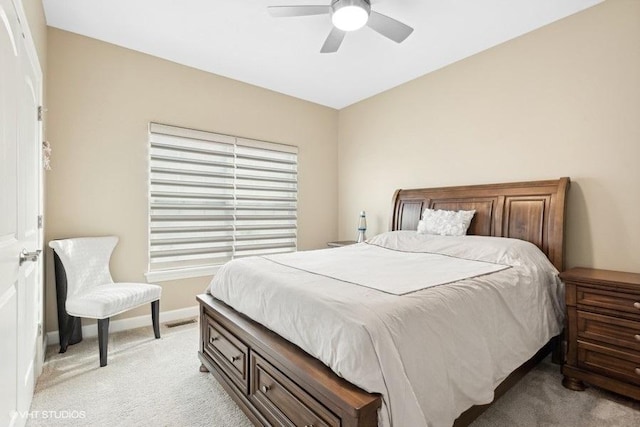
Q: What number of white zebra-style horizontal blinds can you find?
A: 2